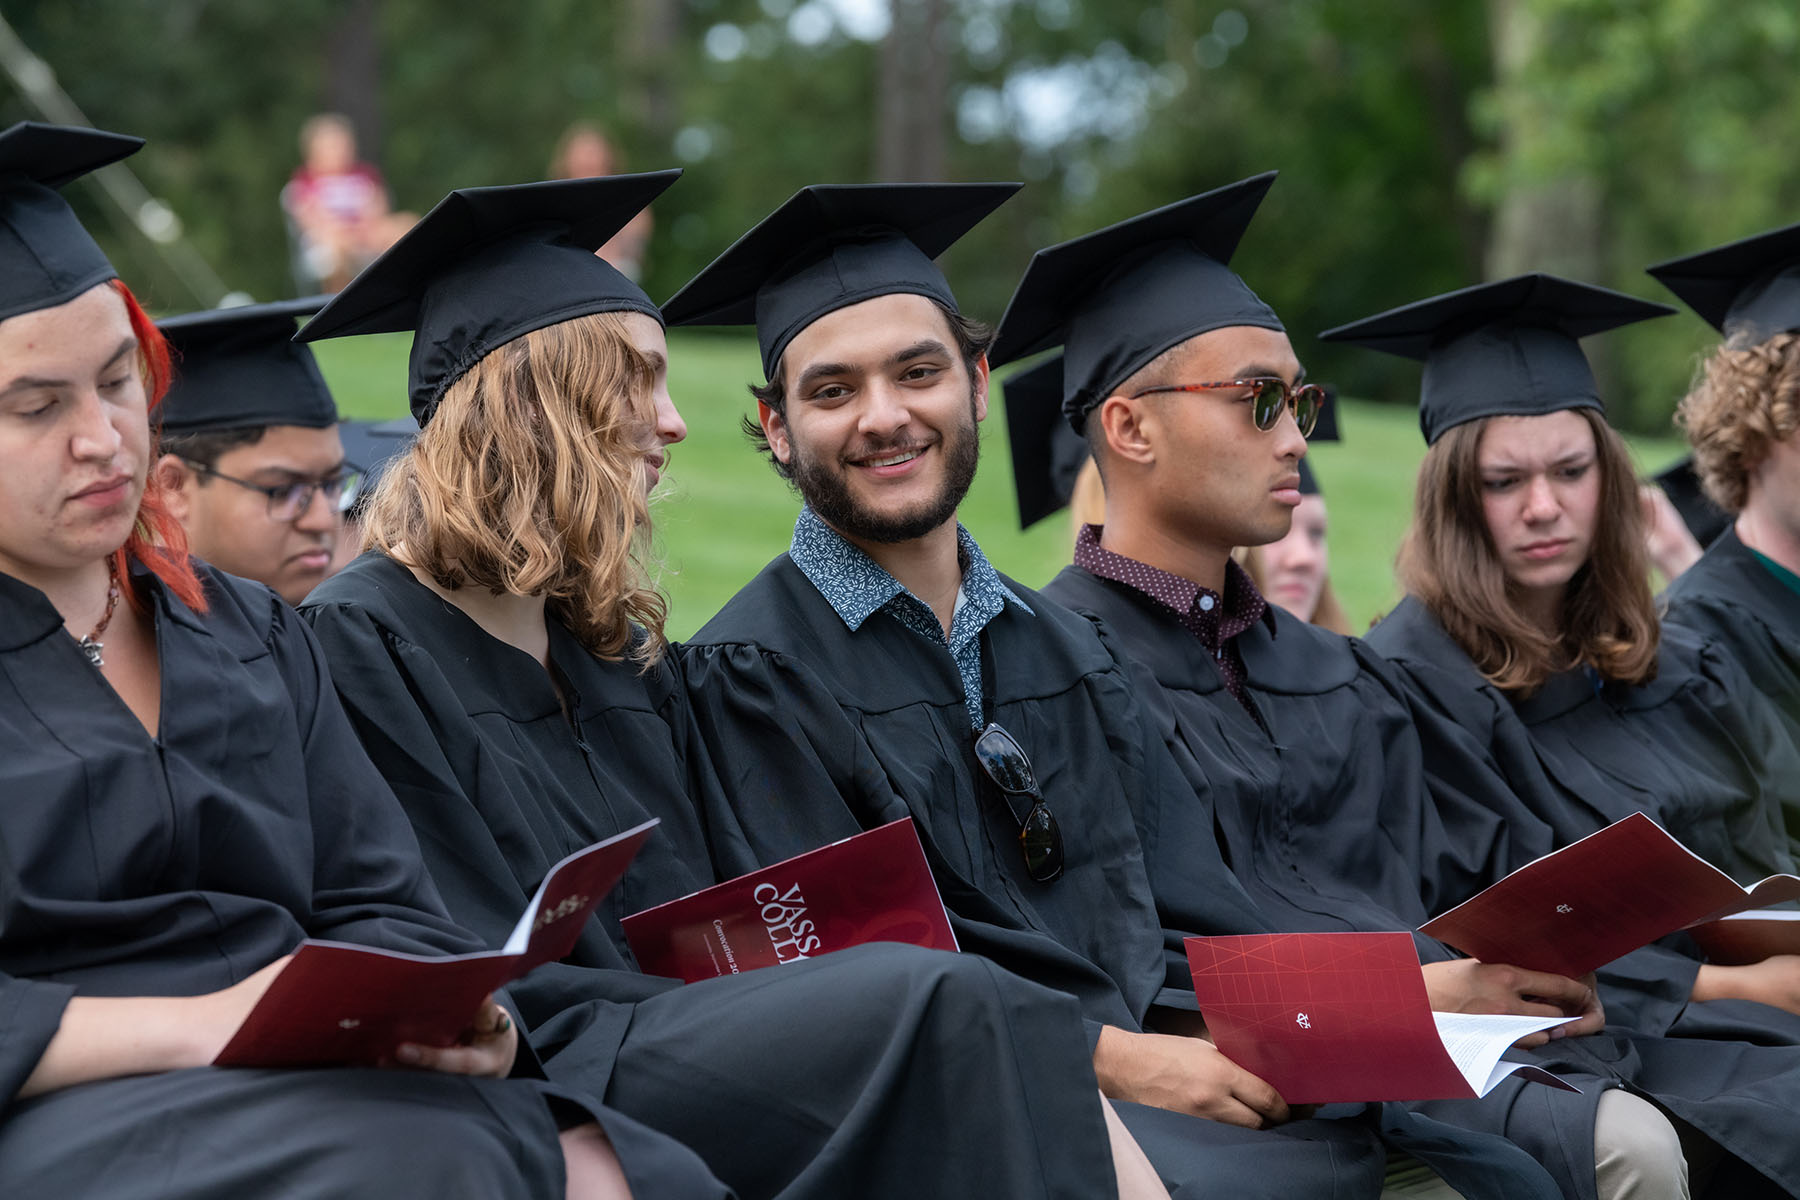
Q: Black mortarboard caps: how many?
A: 11